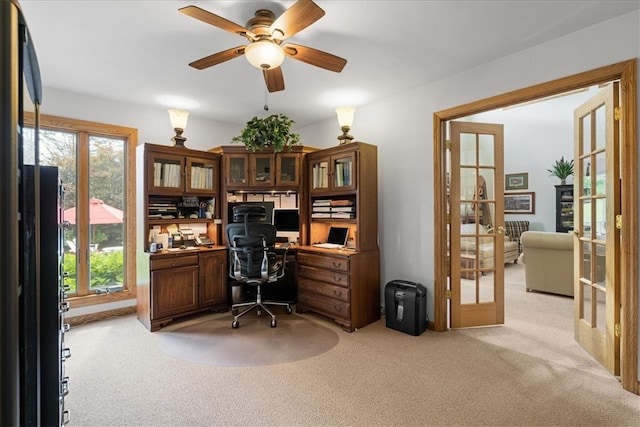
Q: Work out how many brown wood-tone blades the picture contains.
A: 5